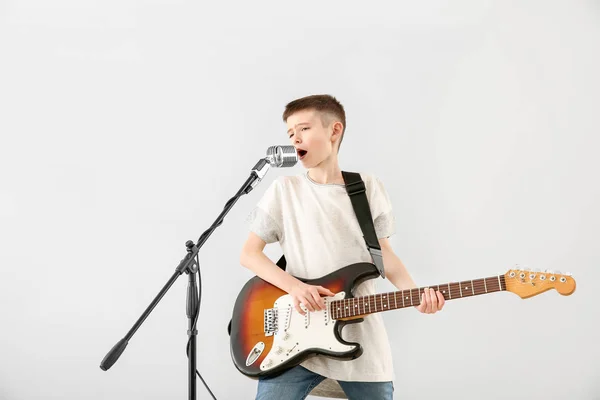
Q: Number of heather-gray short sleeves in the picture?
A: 2